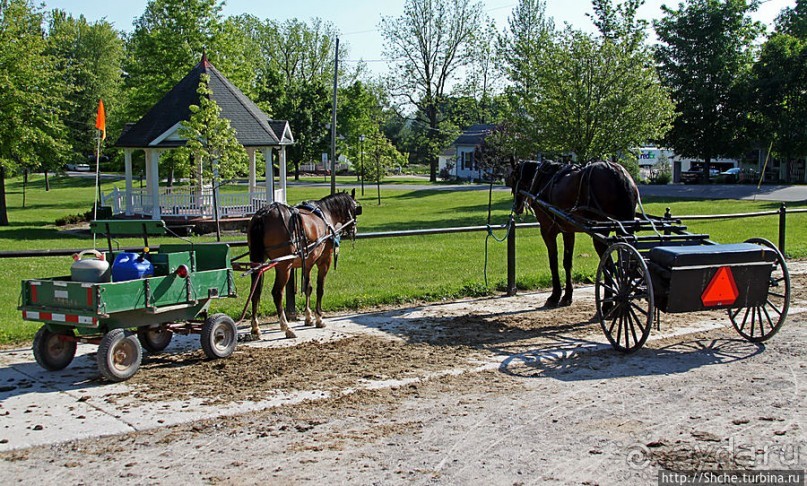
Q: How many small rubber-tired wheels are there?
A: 4